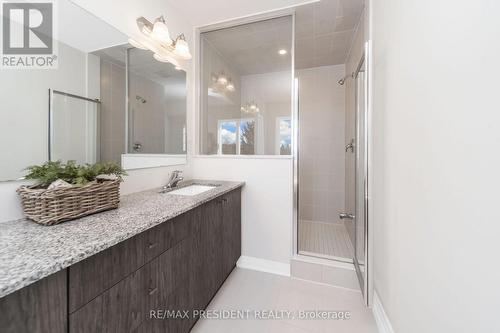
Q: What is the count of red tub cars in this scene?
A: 0